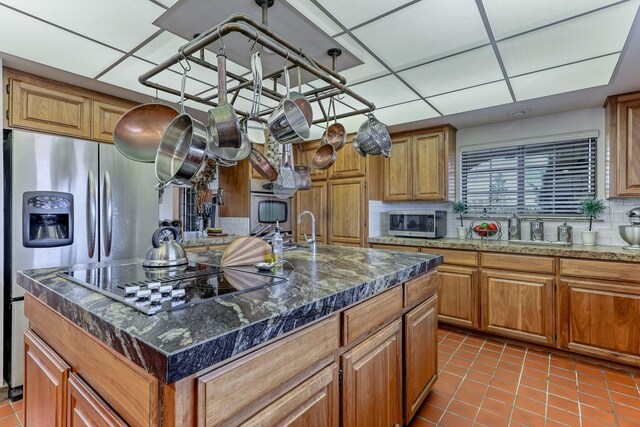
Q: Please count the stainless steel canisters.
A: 3